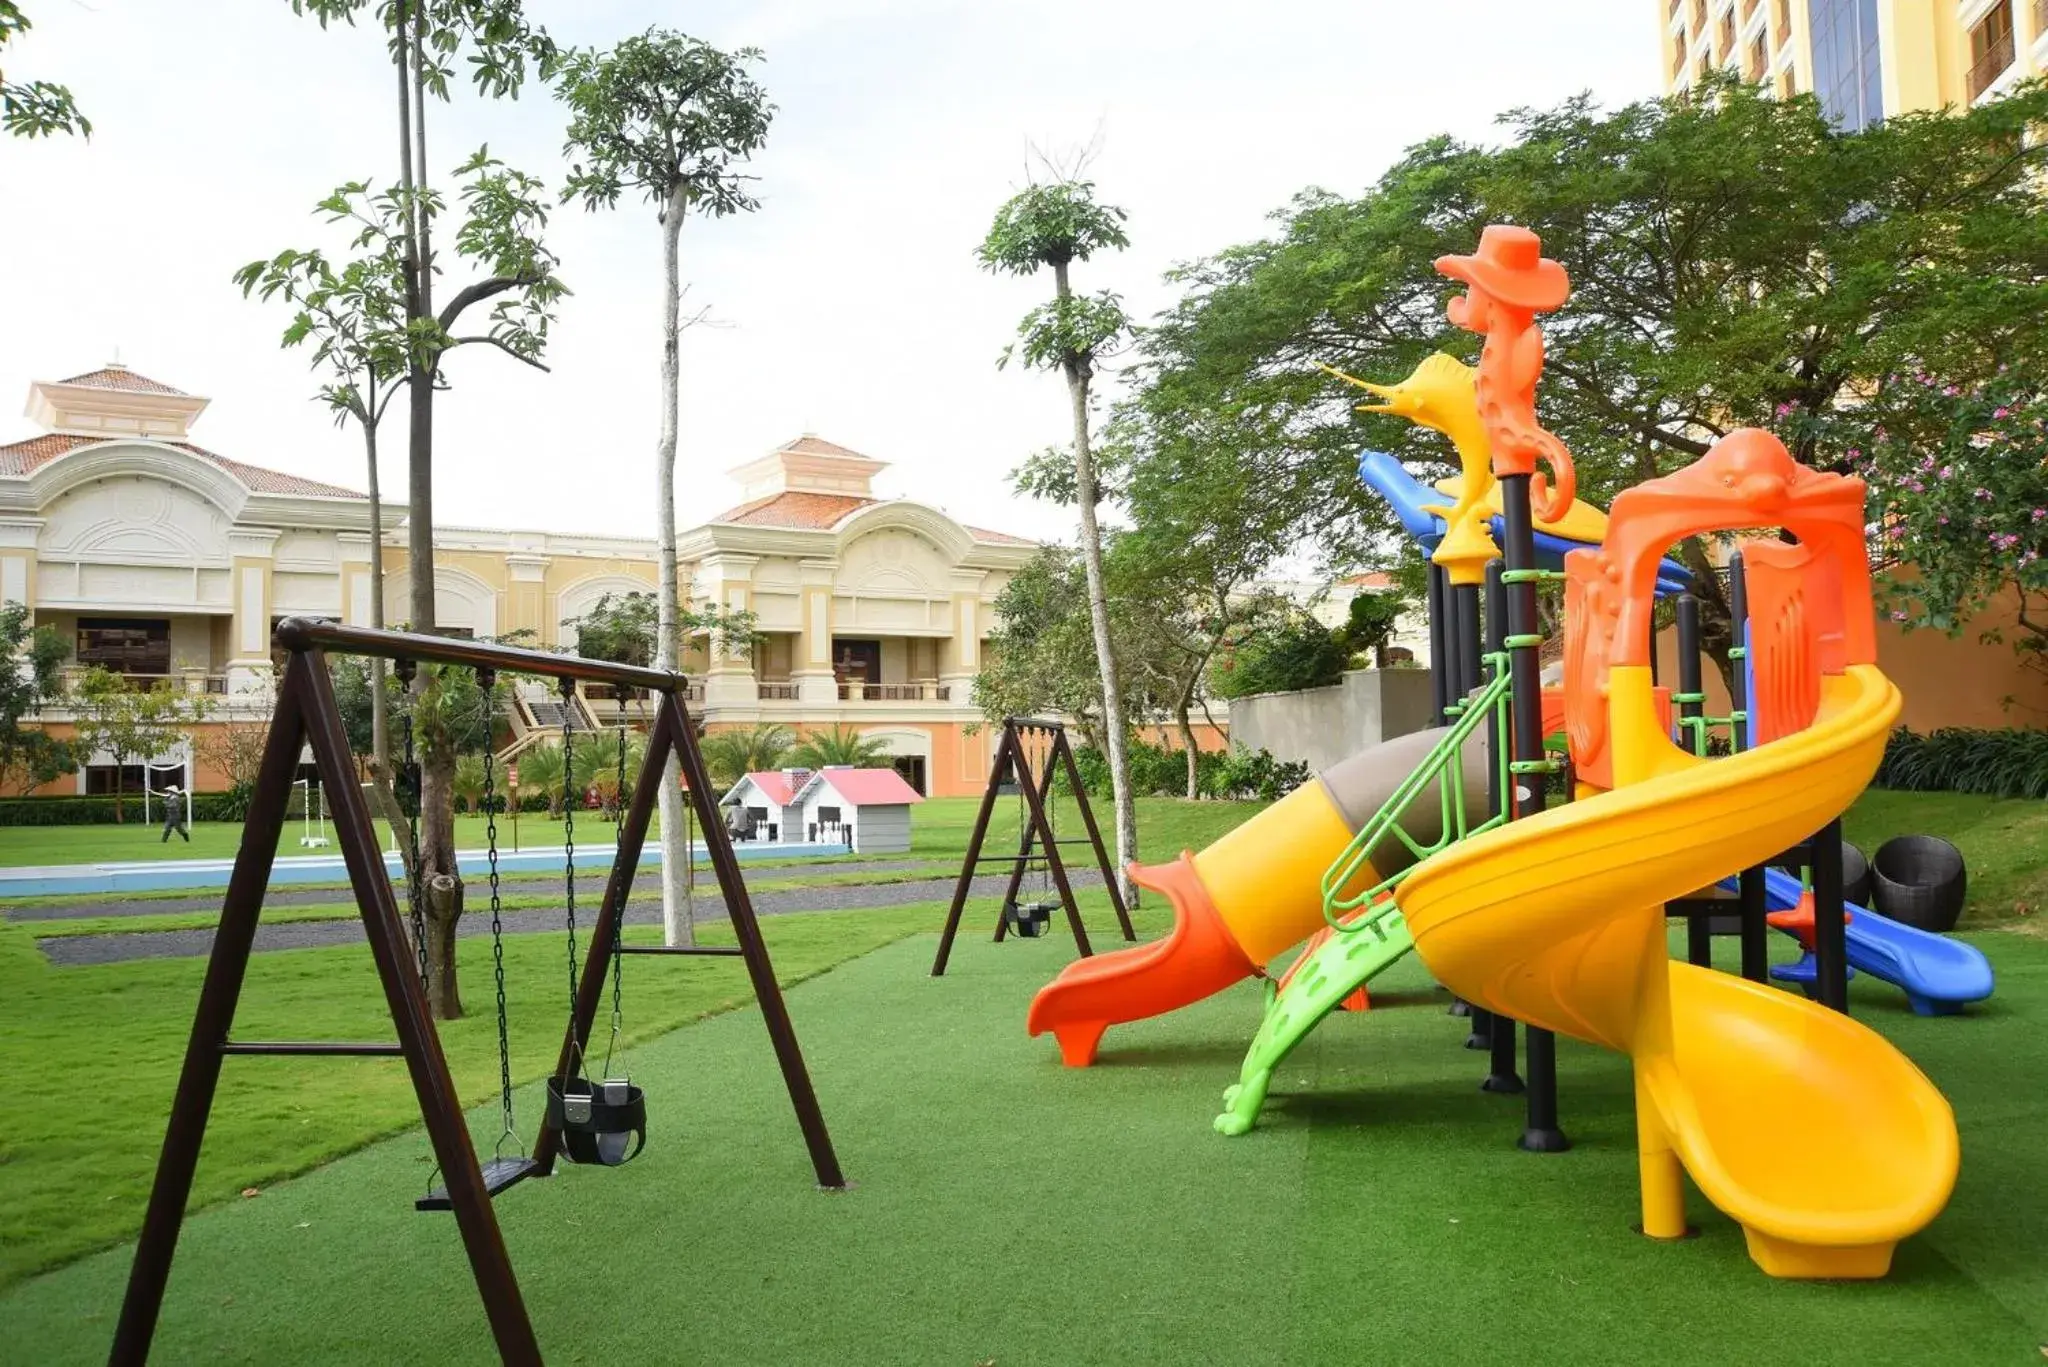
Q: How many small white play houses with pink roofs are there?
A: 2